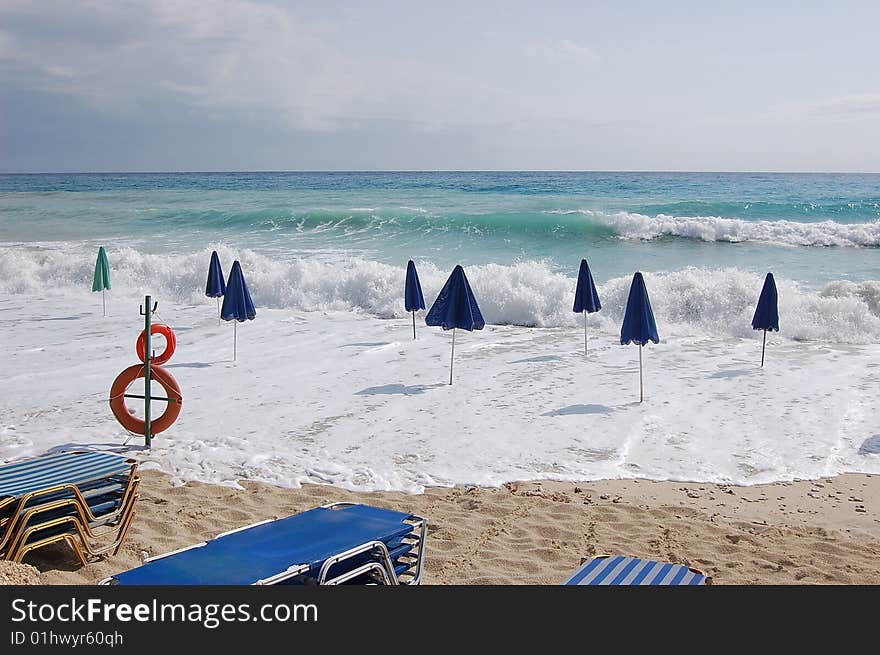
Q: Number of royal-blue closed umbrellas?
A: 7